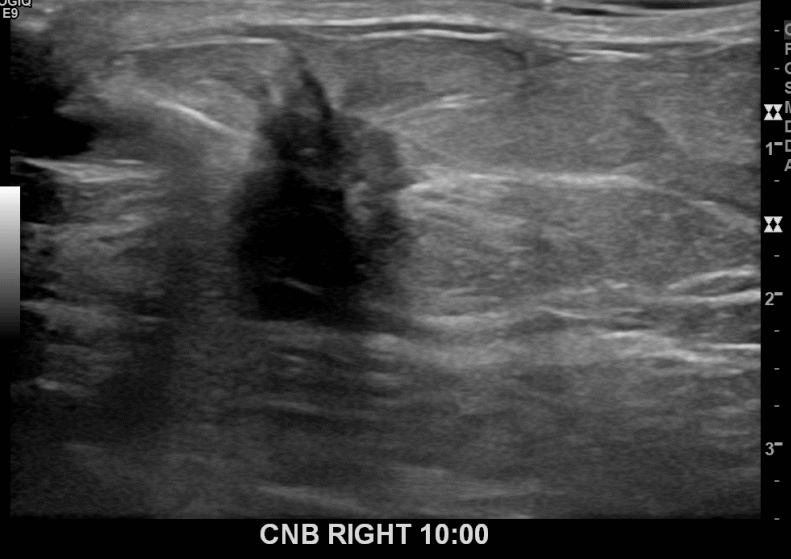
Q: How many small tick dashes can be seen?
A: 9